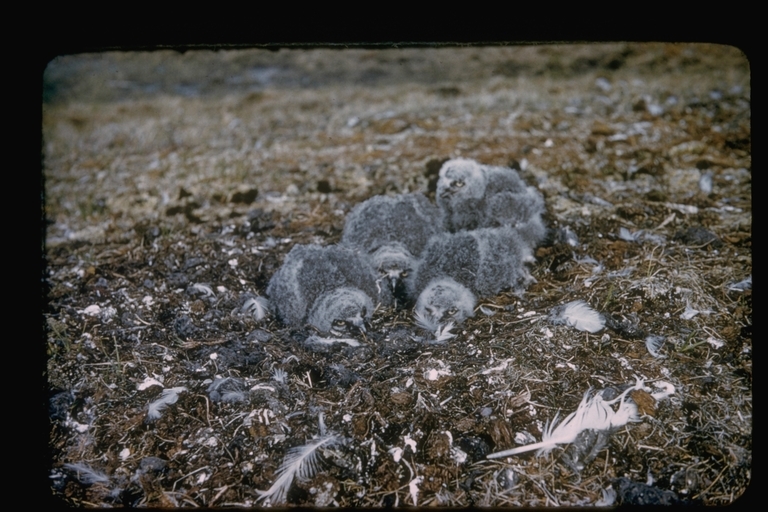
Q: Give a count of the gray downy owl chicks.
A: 4